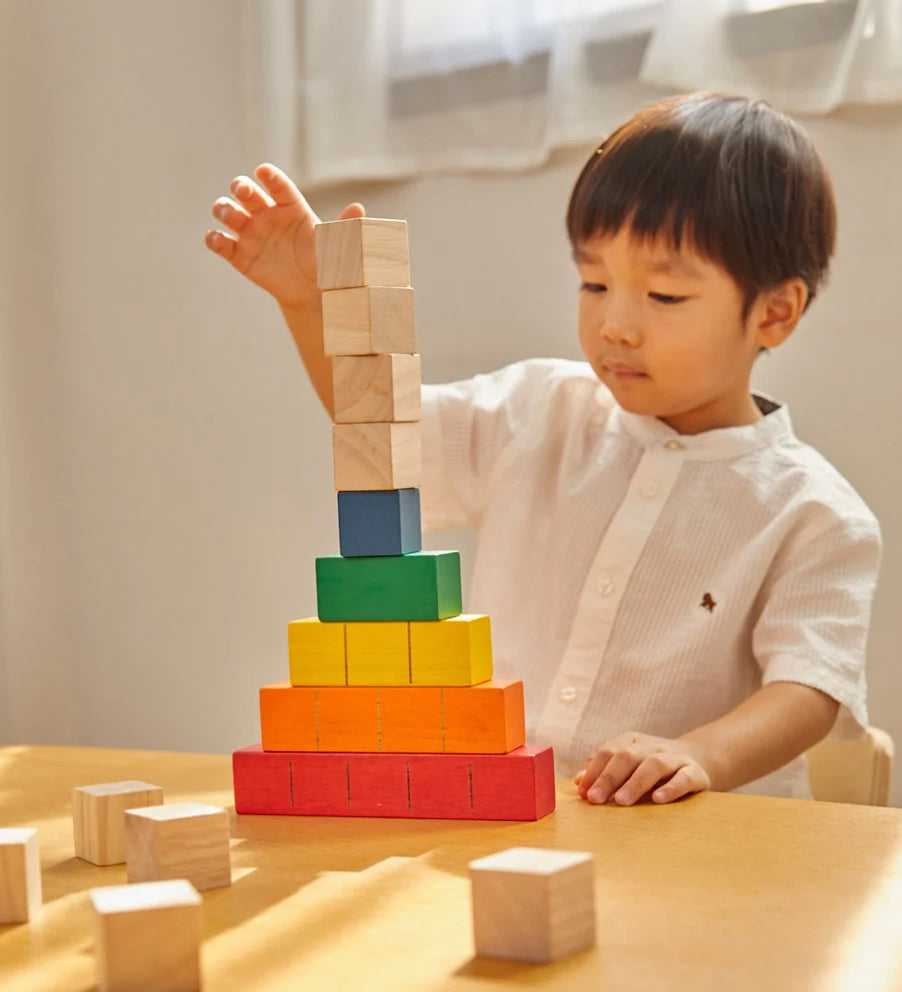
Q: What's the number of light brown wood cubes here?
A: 9